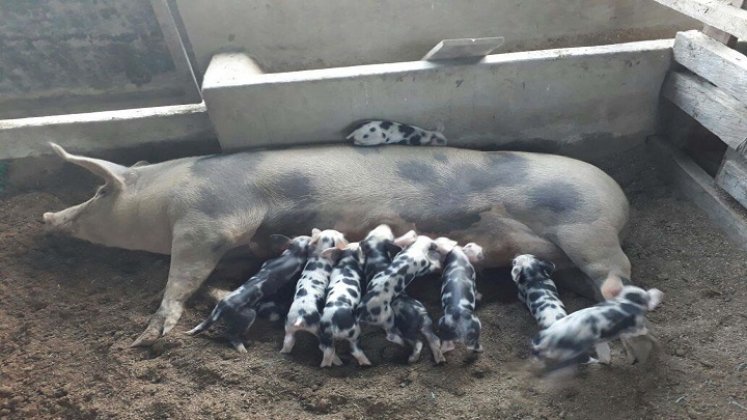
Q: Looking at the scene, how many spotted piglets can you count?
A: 9